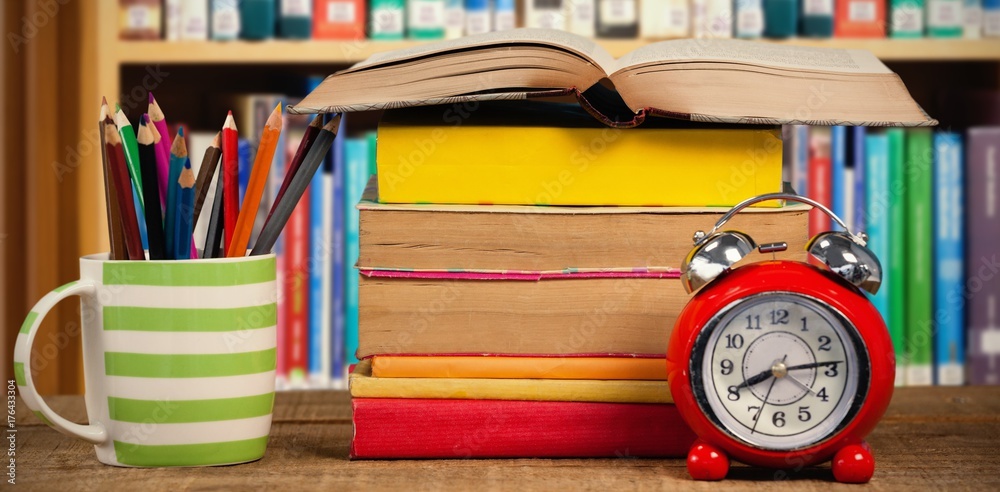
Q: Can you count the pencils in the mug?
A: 14